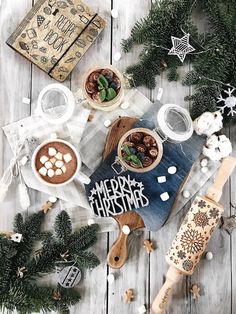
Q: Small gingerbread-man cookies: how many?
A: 4